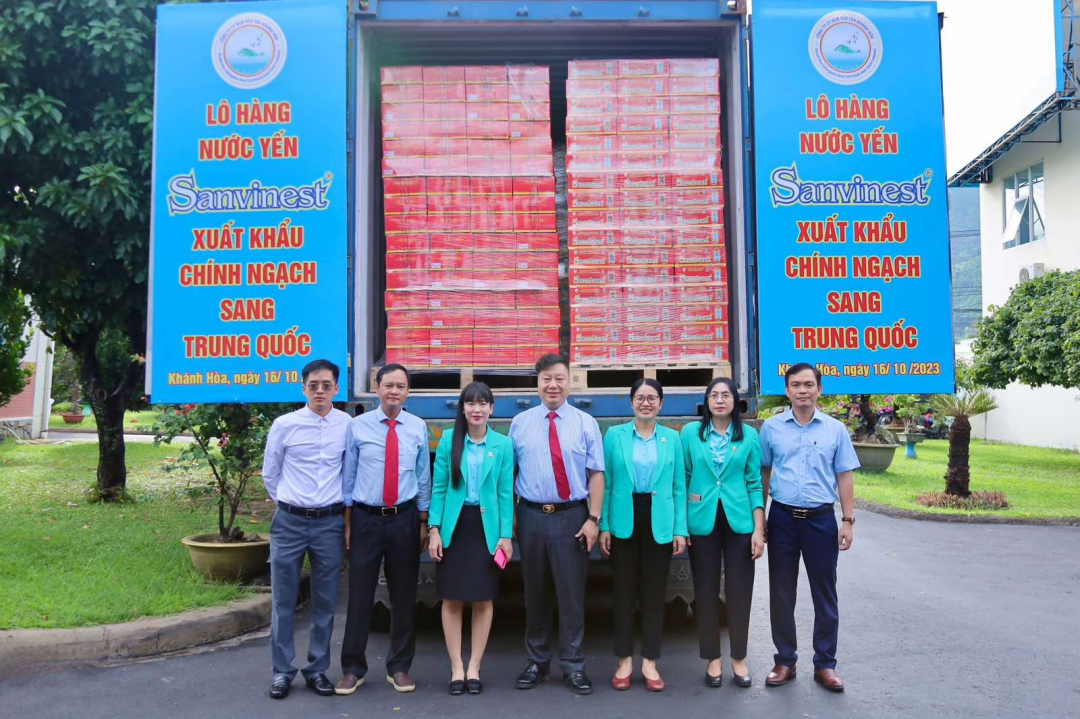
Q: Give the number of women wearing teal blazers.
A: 3